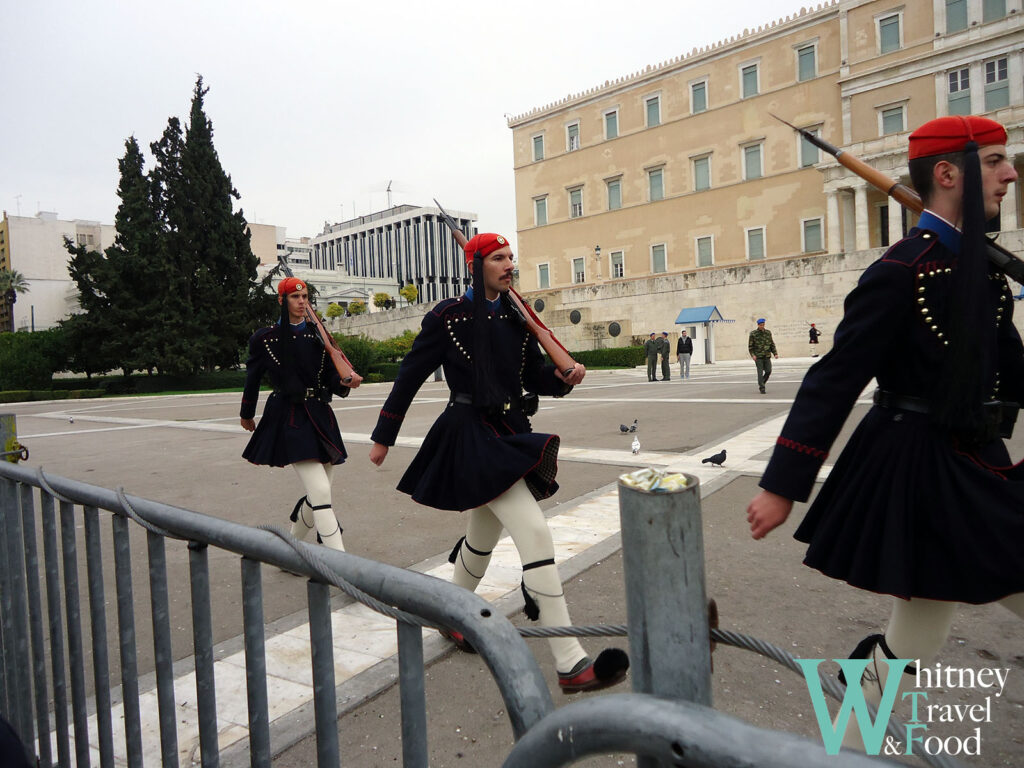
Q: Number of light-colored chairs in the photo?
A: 0